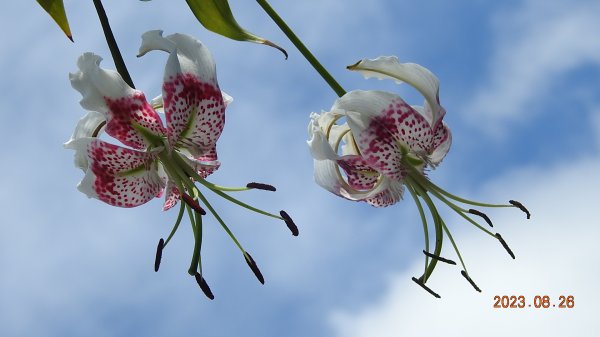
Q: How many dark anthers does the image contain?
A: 12